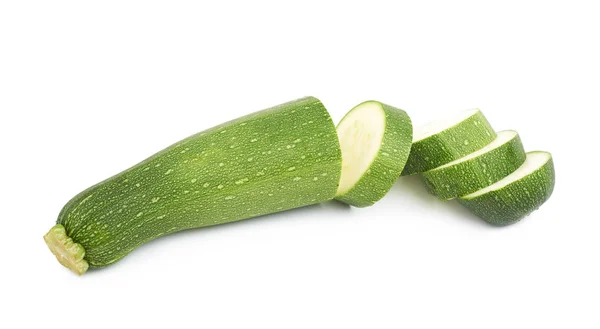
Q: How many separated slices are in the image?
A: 4